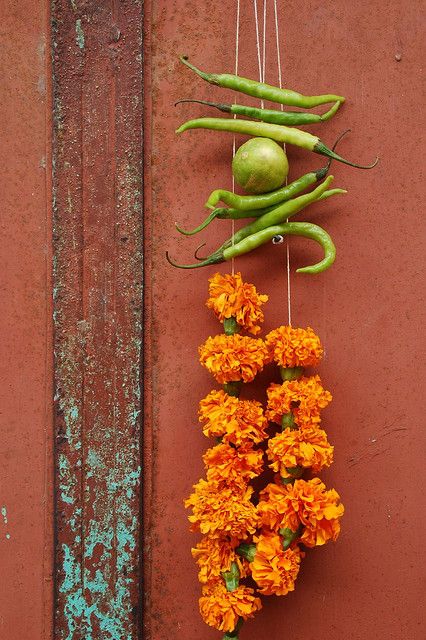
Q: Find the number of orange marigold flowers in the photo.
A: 12